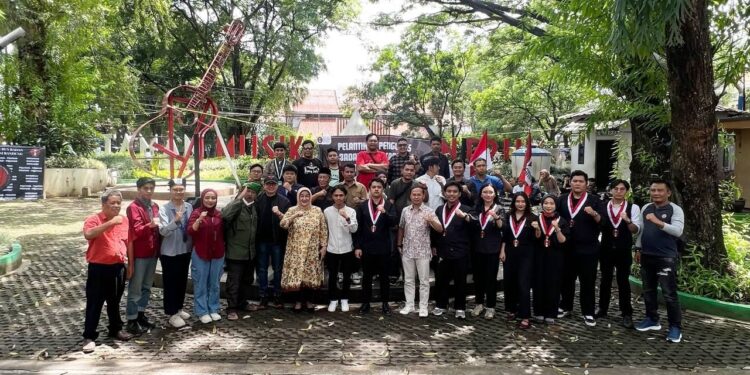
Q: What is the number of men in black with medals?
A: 4